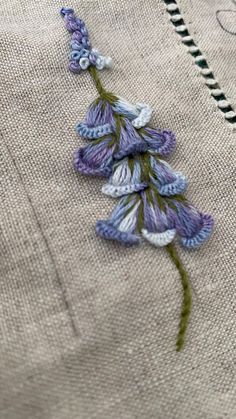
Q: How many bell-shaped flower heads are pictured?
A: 10